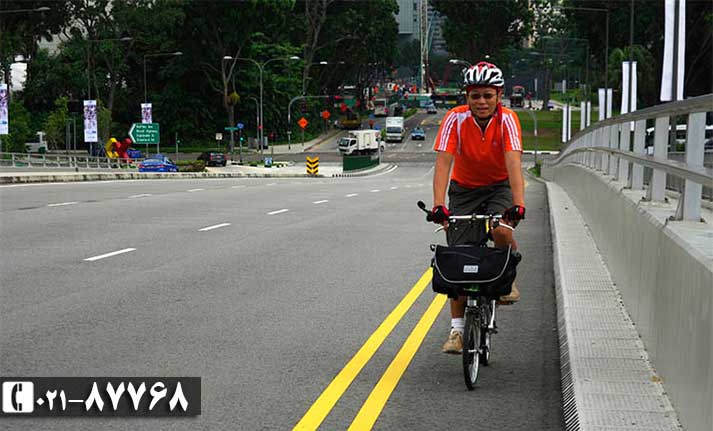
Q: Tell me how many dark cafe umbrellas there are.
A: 0